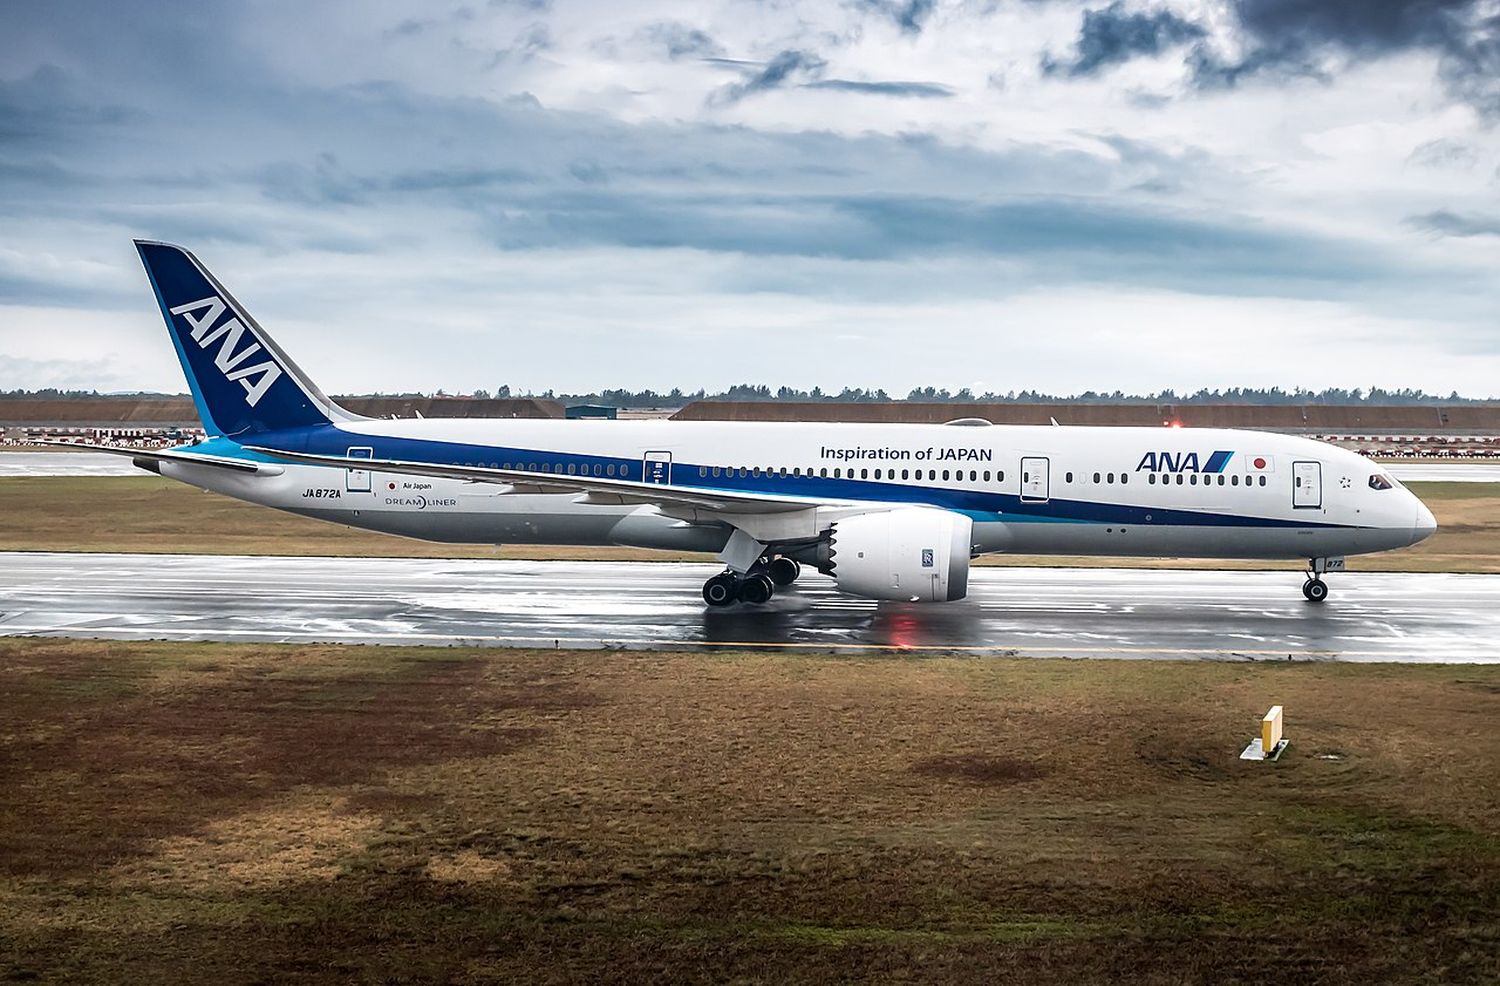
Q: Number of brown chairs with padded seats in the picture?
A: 0